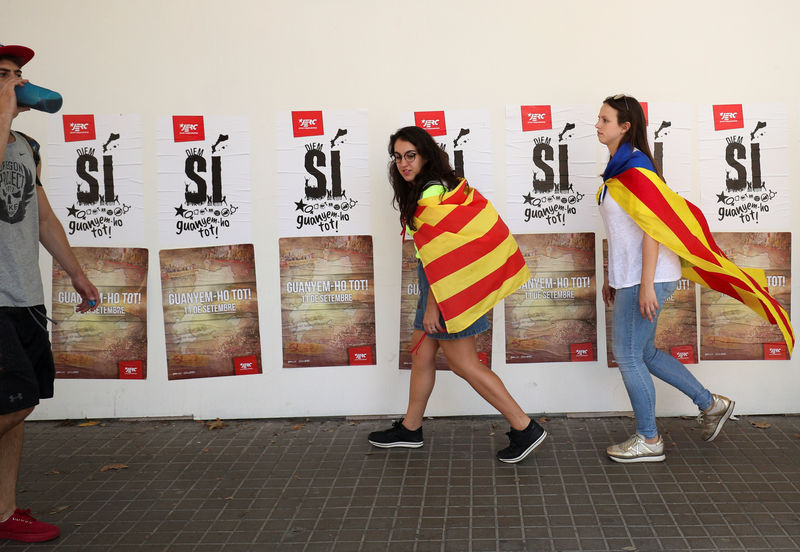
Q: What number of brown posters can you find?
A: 7